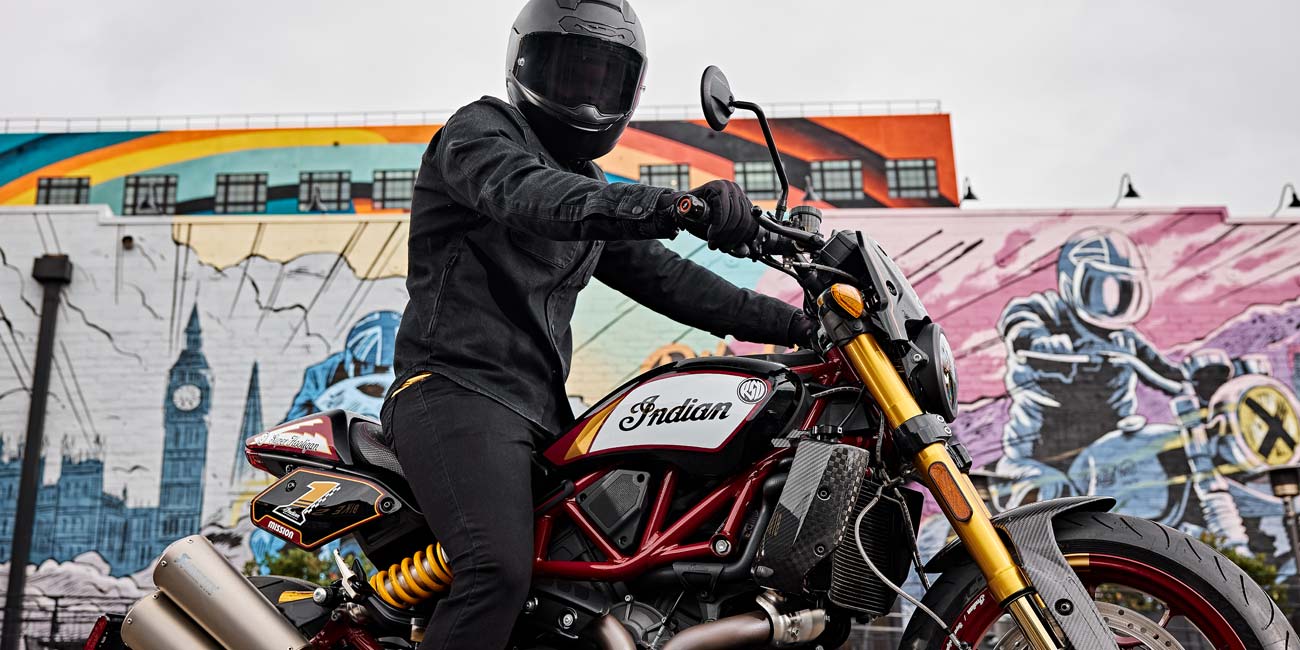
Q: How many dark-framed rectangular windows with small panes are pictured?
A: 9